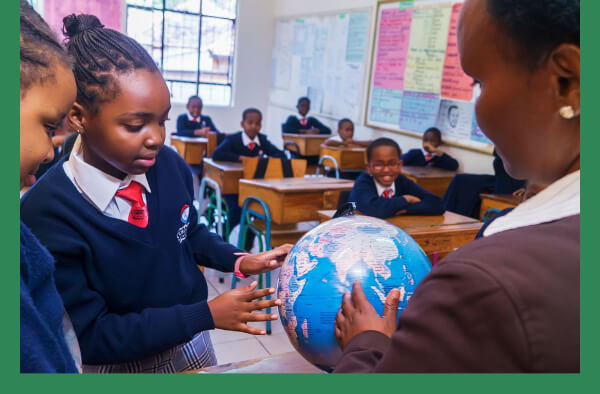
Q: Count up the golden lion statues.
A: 0